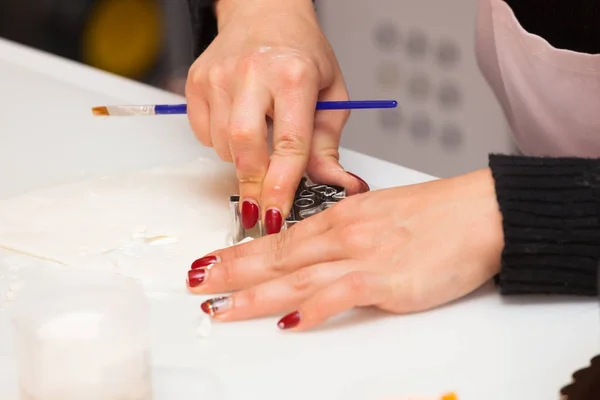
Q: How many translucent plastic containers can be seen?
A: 1